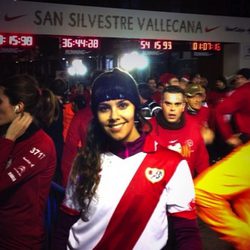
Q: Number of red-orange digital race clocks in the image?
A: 4